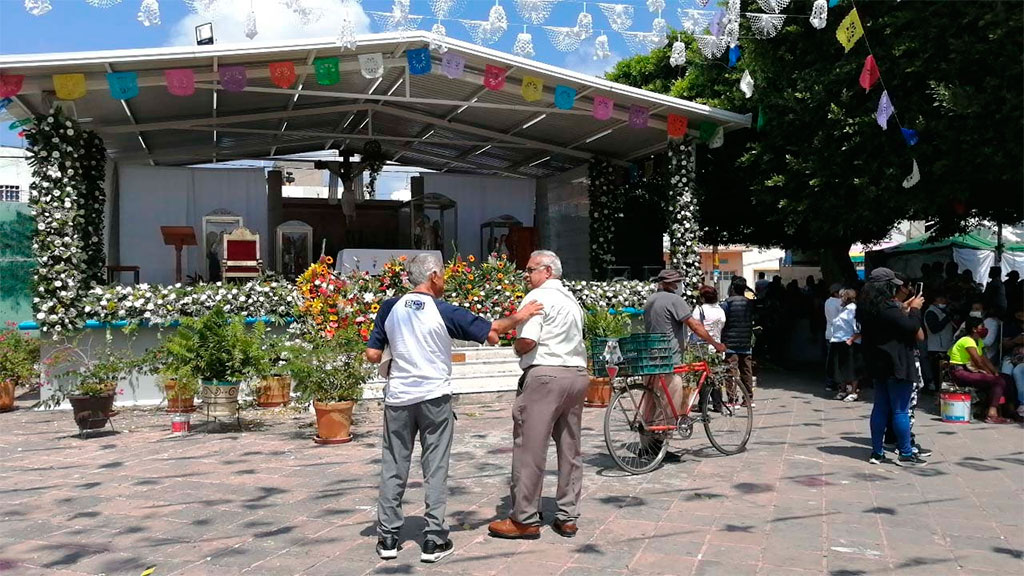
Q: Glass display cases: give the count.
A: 4